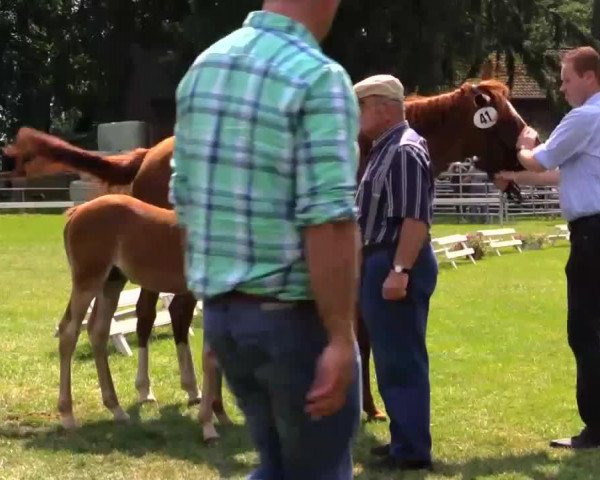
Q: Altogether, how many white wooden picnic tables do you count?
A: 4